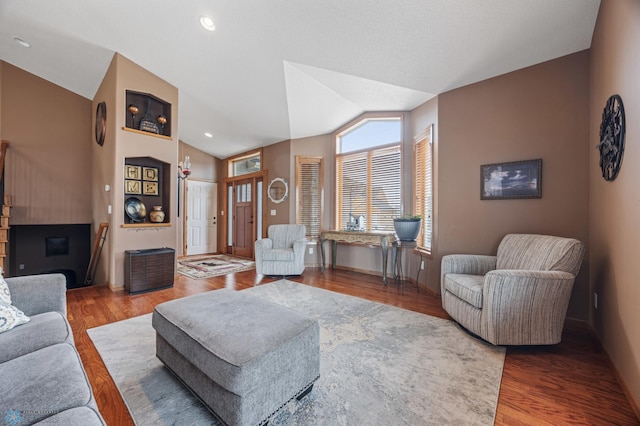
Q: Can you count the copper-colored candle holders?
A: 2